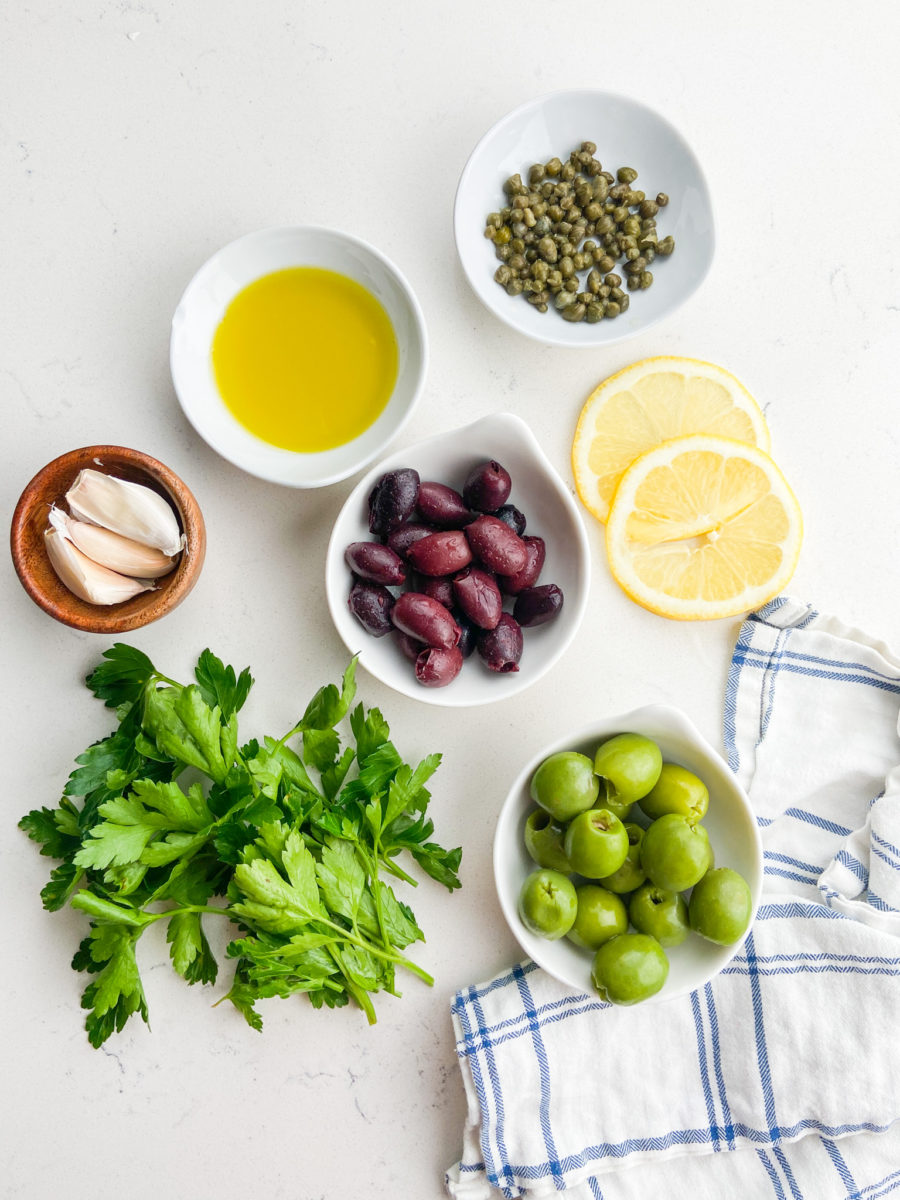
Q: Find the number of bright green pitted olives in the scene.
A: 13